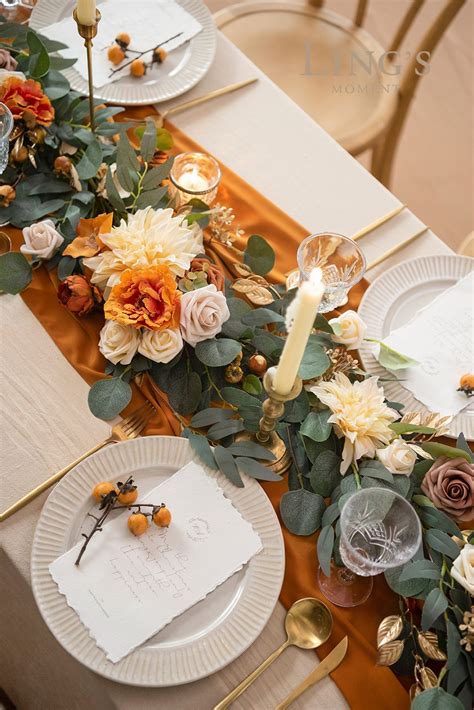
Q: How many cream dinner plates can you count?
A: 3